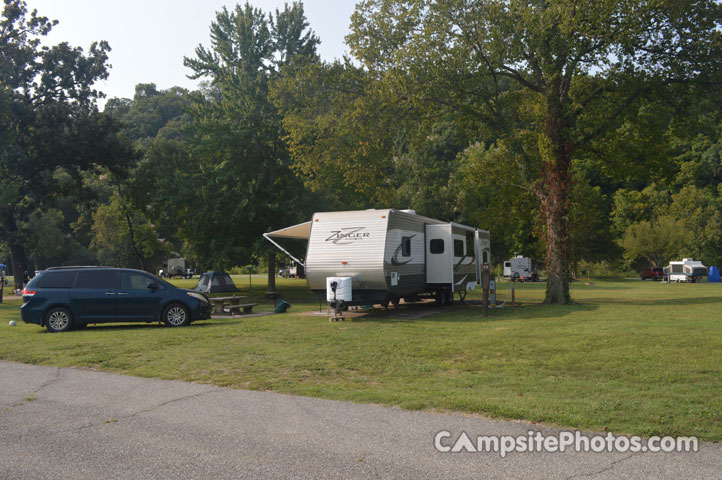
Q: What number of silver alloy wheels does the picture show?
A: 2